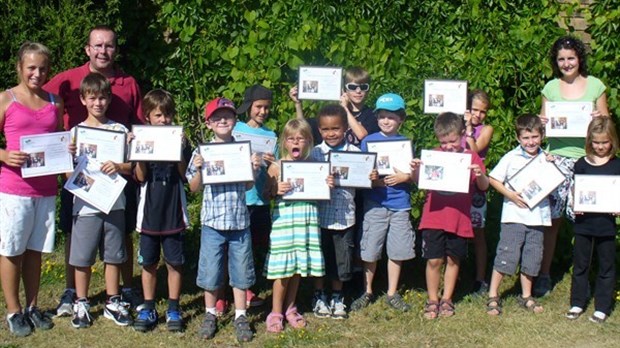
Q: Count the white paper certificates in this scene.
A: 15